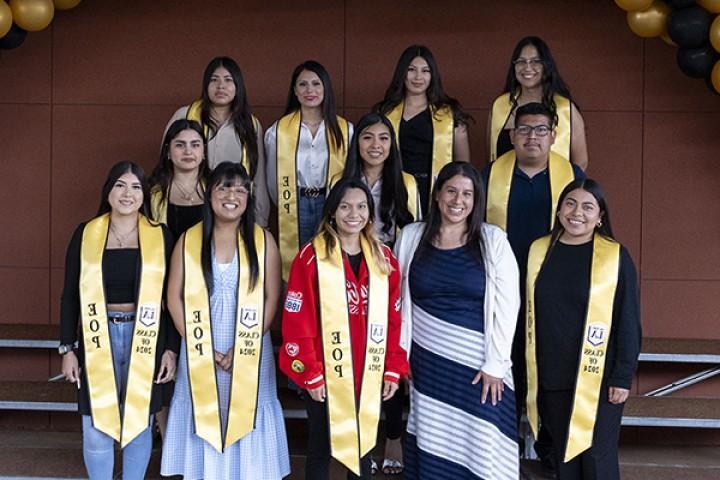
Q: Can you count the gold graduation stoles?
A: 11